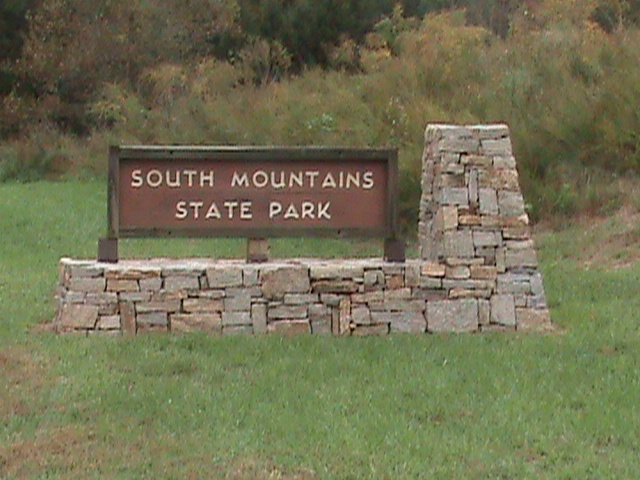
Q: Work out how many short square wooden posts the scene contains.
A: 3